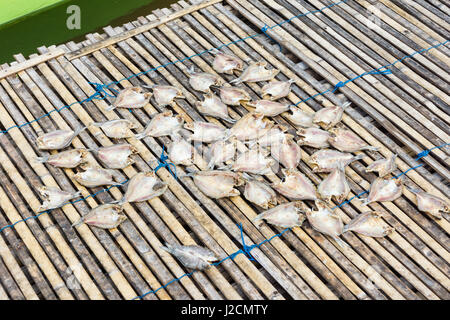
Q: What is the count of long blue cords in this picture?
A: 3